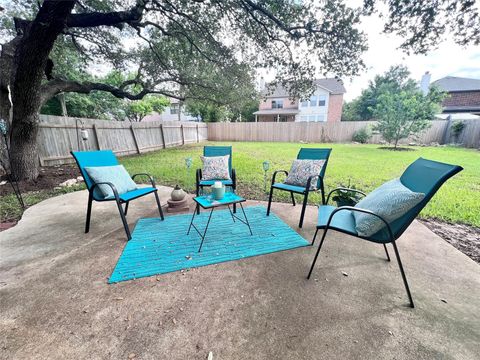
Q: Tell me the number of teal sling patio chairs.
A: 4